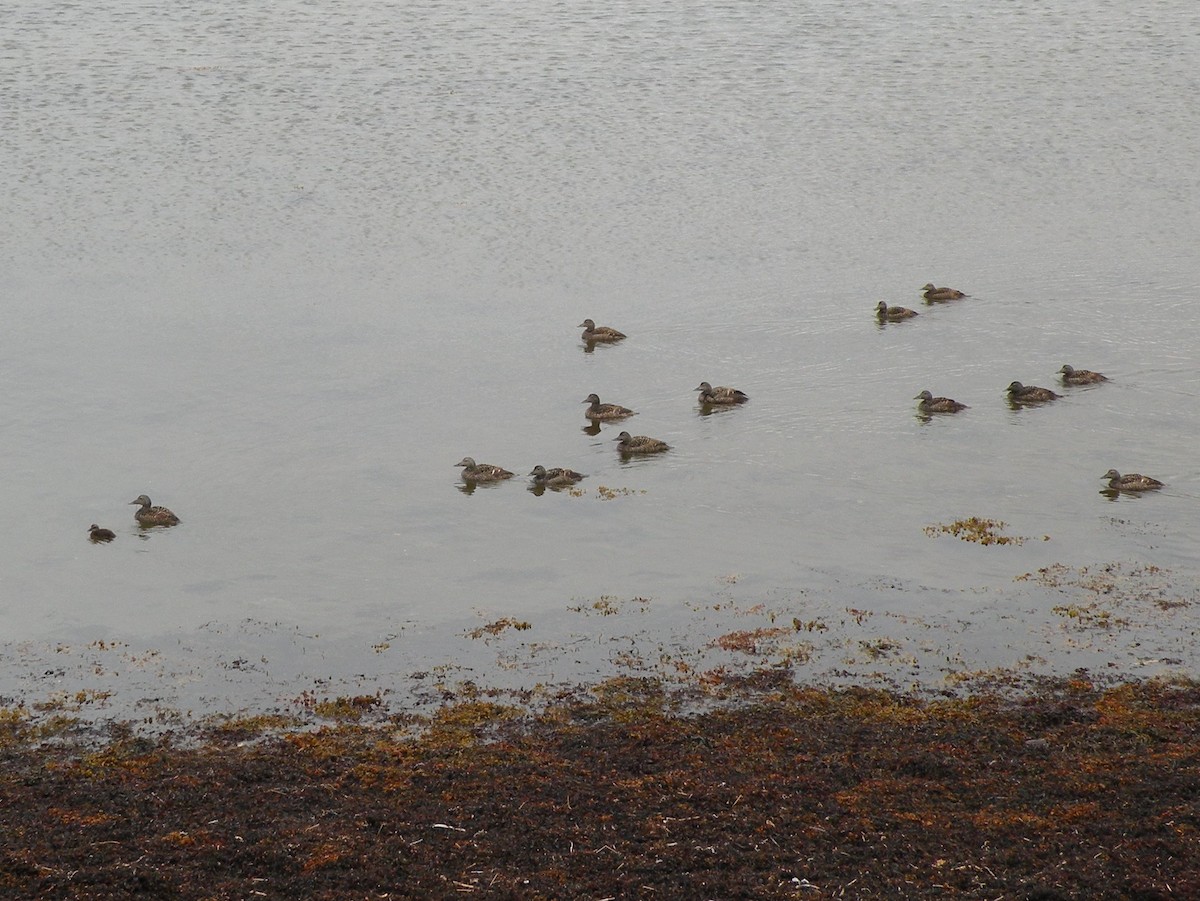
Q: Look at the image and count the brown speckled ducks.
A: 14